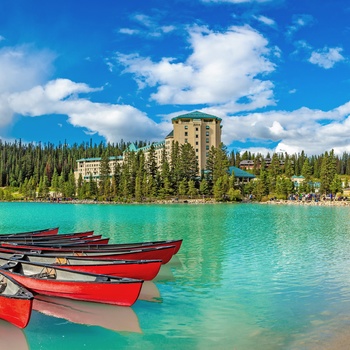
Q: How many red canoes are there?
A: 9